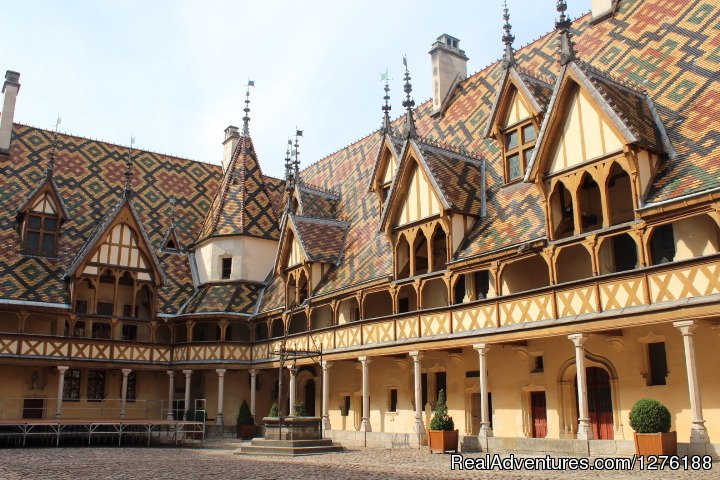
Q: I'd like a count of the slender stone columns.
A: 13